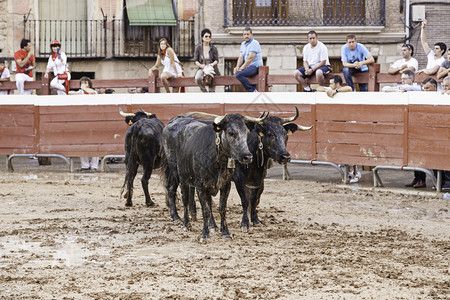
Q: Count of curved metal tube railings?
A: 4